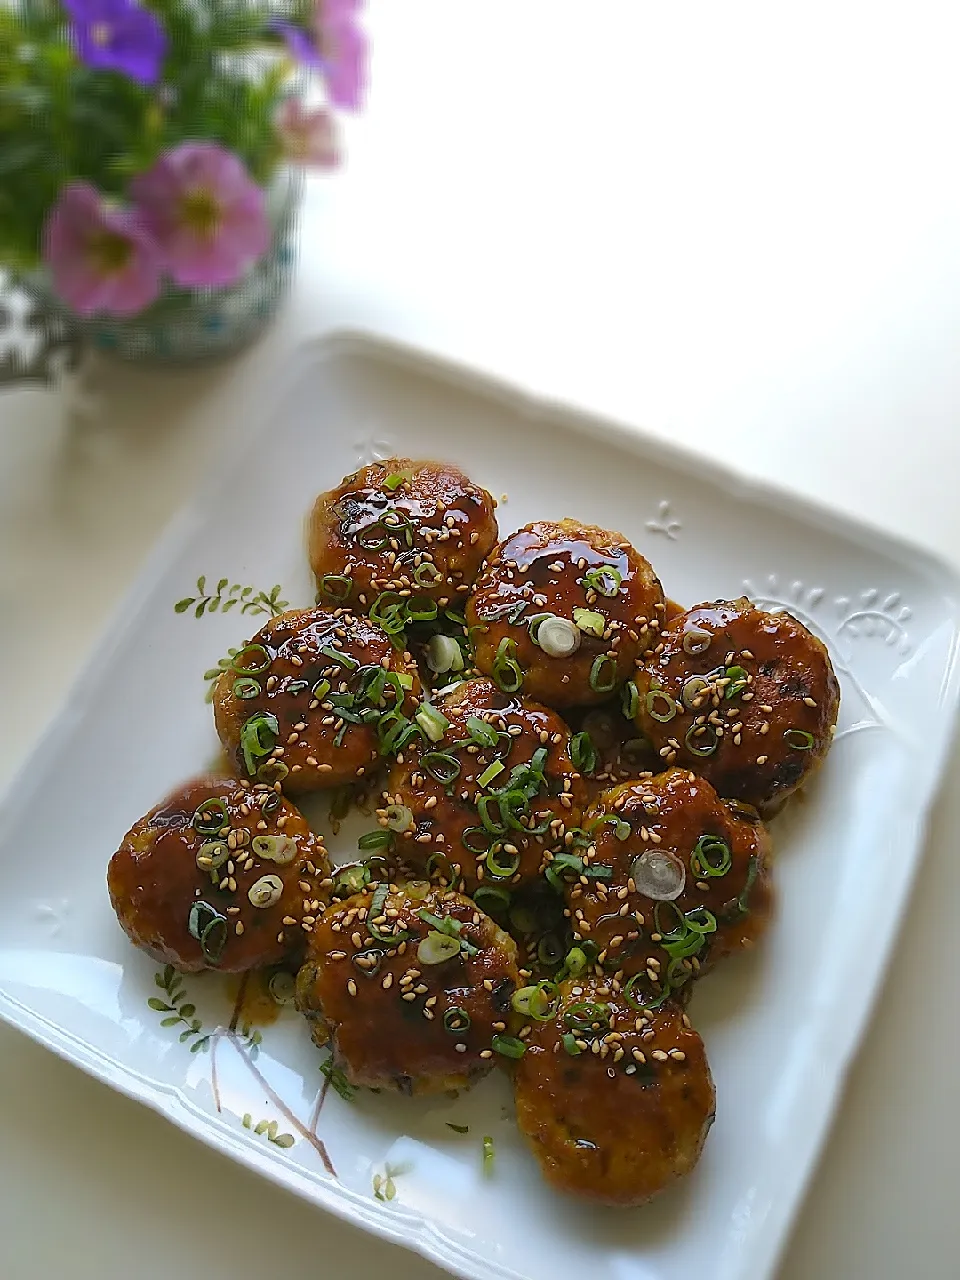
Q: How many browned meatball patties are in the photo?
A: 9